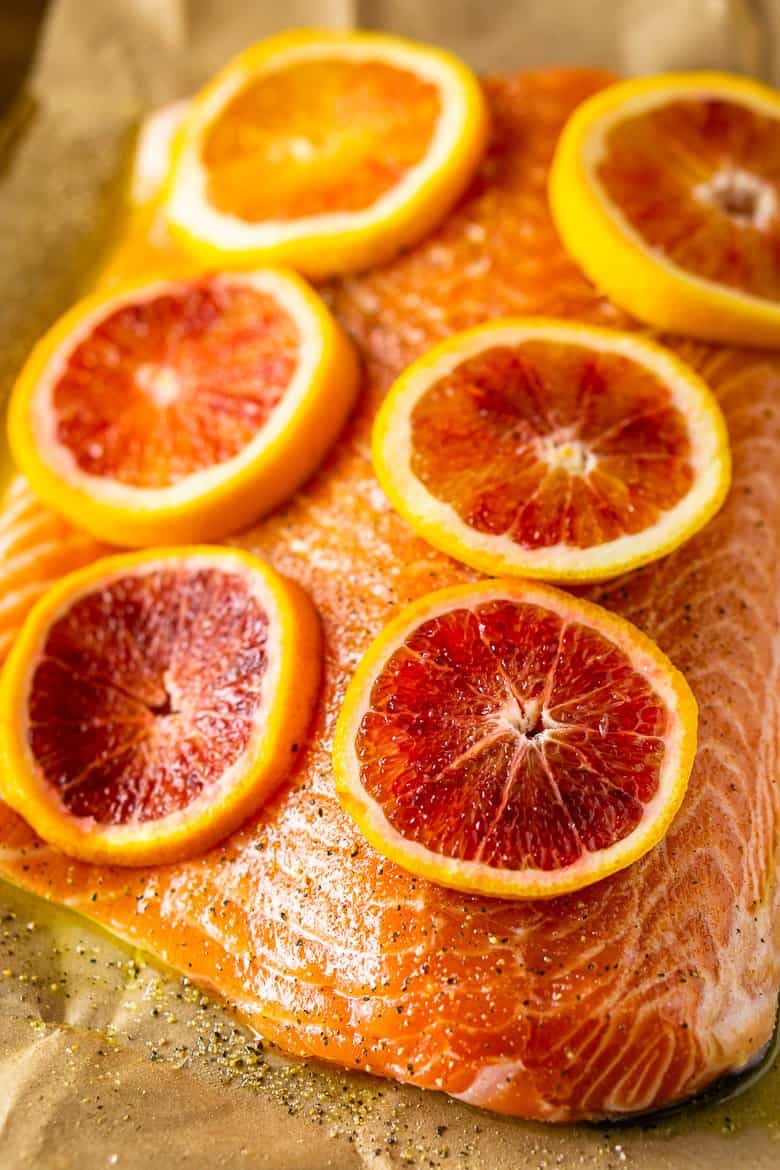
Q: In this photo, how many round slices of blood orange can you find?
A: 6